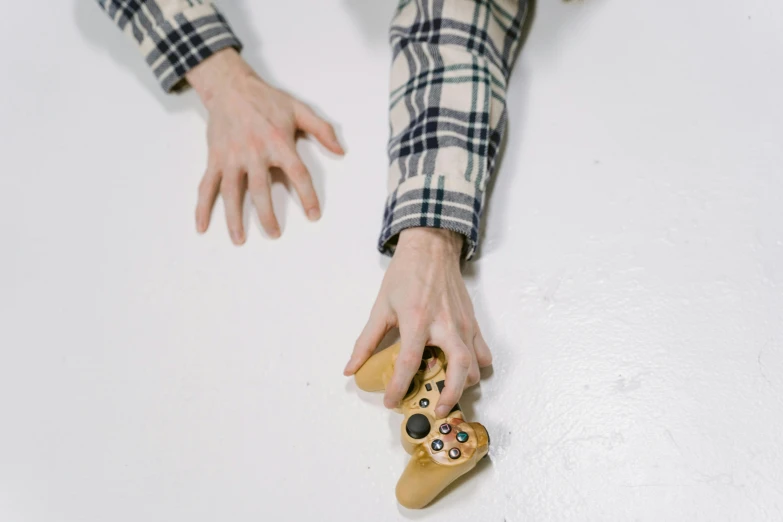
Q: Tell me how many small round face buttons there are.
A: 4